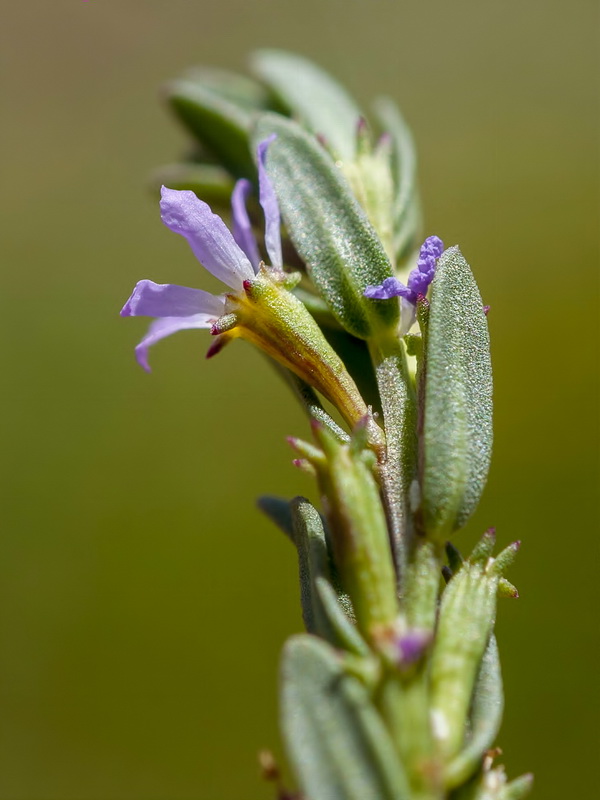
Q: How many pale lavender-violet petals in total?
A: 5